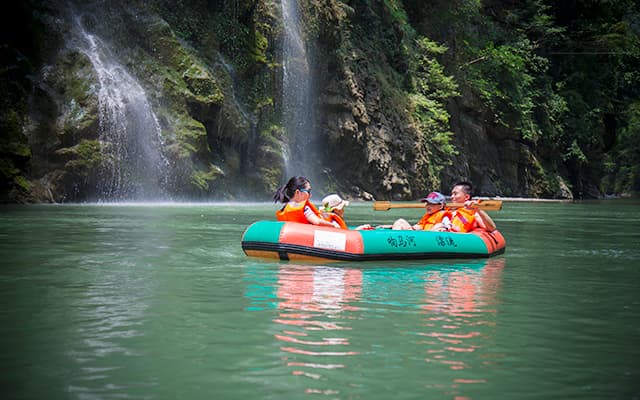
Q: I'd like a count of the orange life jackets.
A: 4